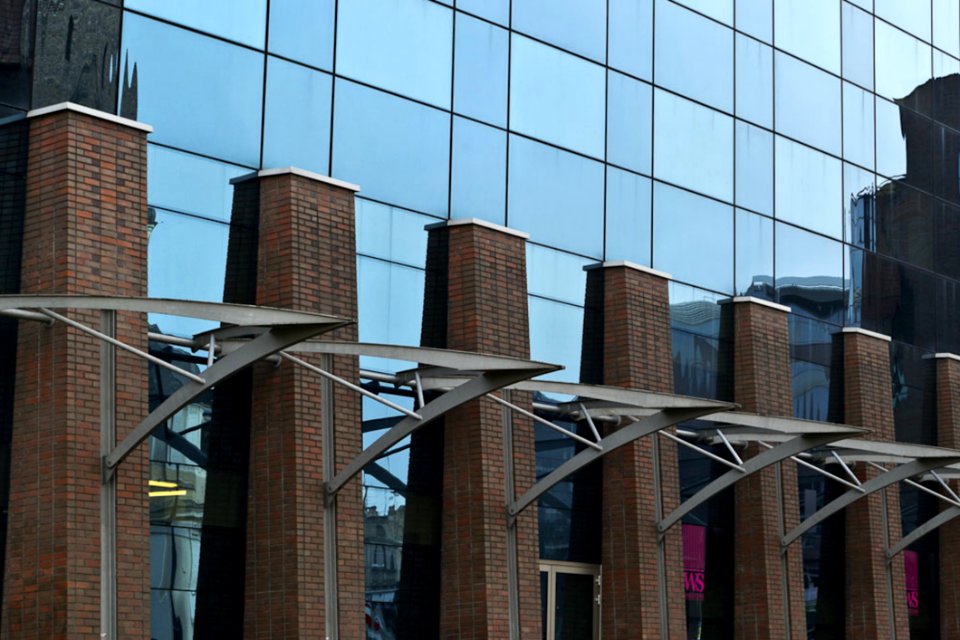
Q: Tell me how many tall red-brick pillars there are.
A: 7